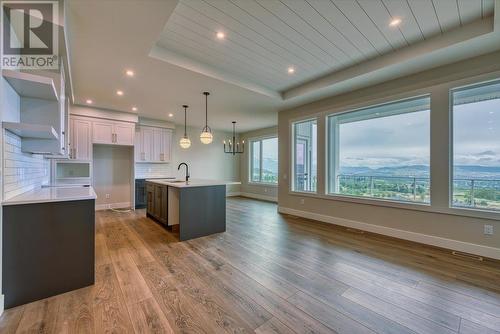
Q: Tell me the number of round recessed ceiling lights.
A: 8